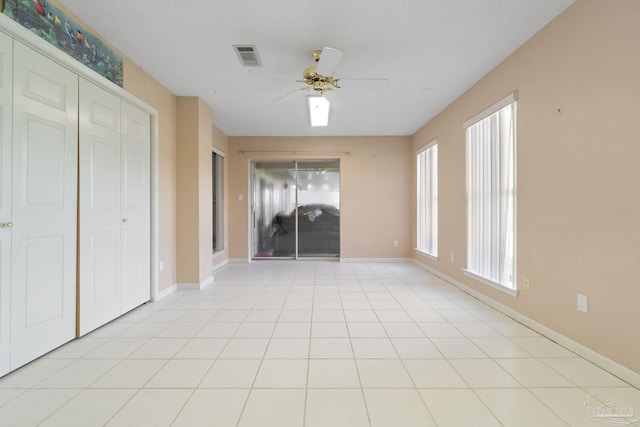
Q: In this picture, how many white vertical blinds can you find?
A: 2